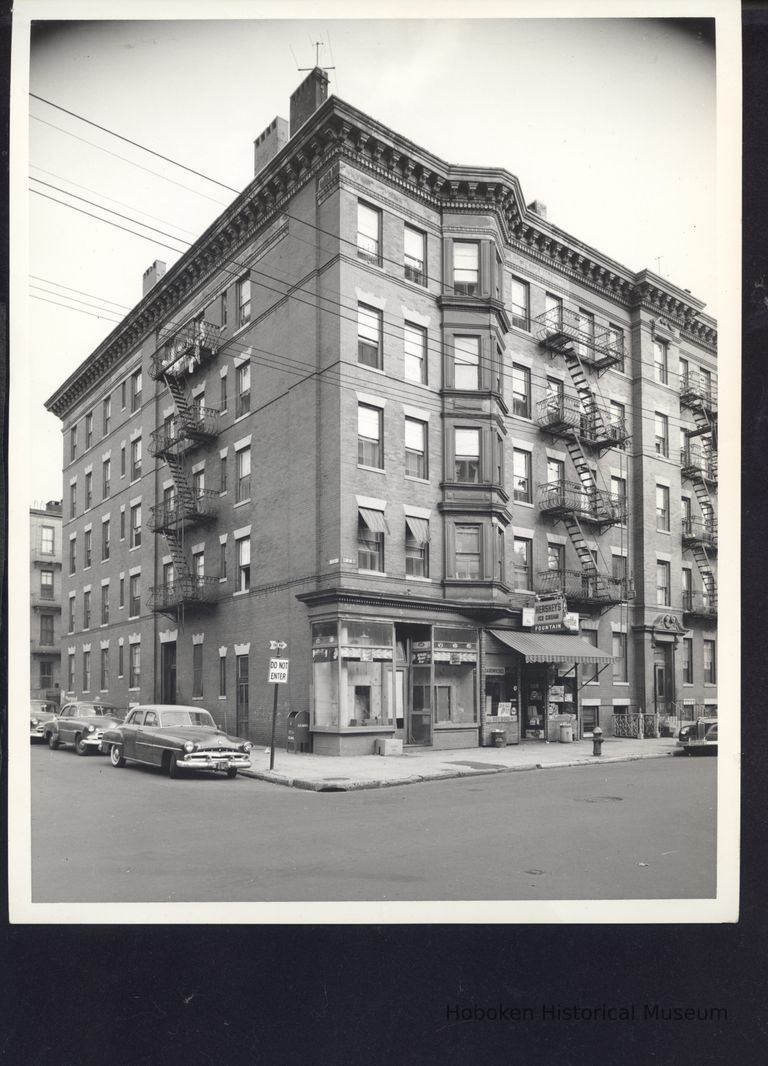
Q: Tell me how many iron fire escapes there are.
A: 3